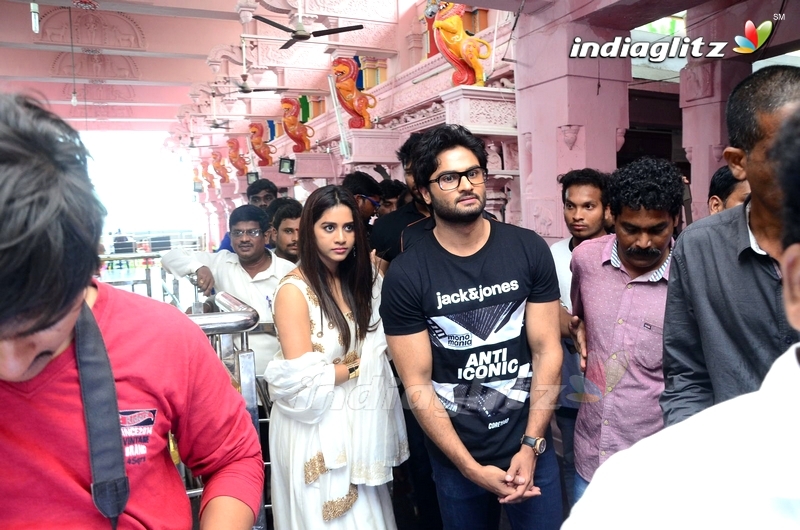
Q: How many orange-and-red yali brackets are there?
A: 8